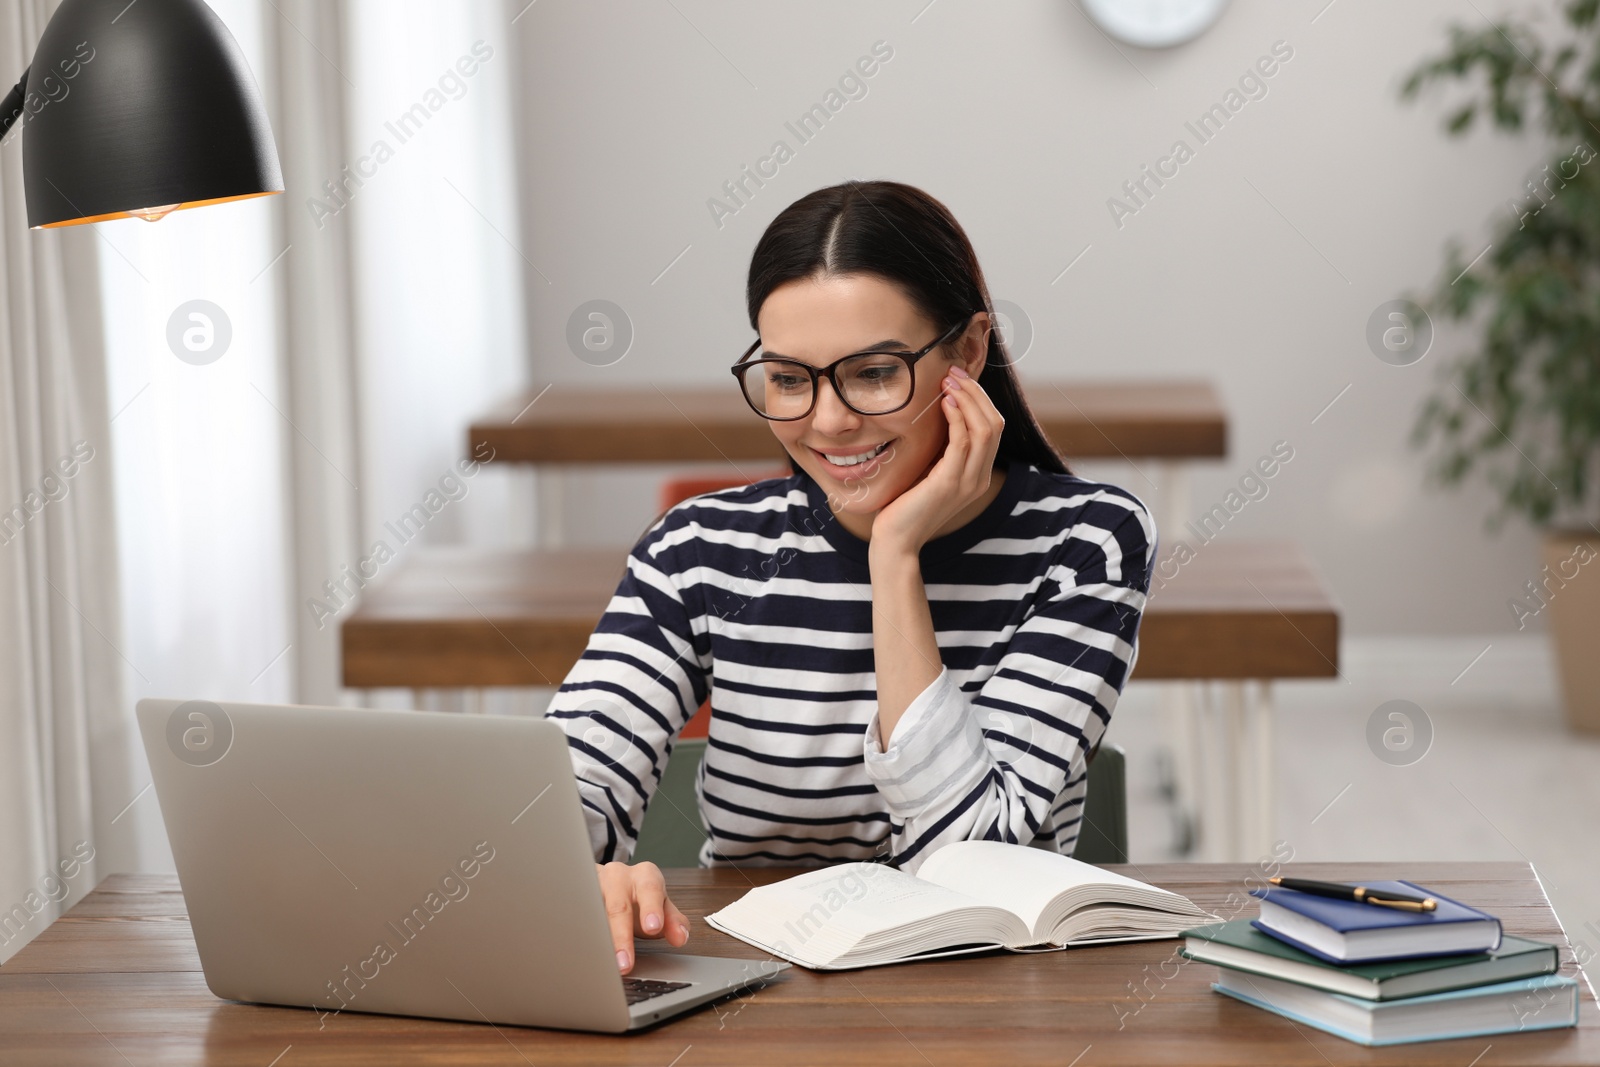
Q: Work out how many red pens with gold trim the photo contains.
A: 0